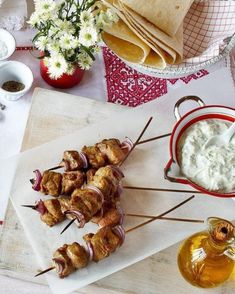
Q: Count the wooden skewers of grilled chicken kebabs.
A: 5